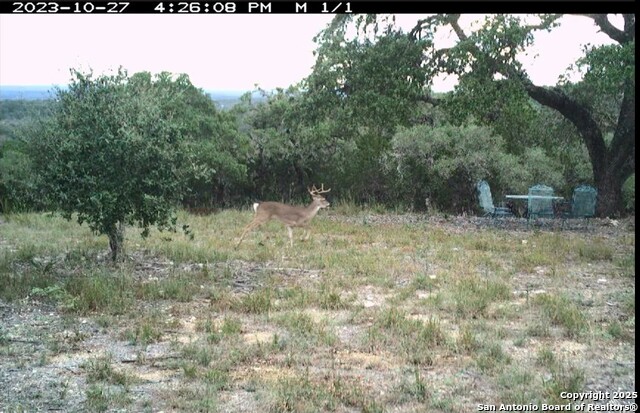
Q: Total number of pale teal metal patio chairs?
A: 3